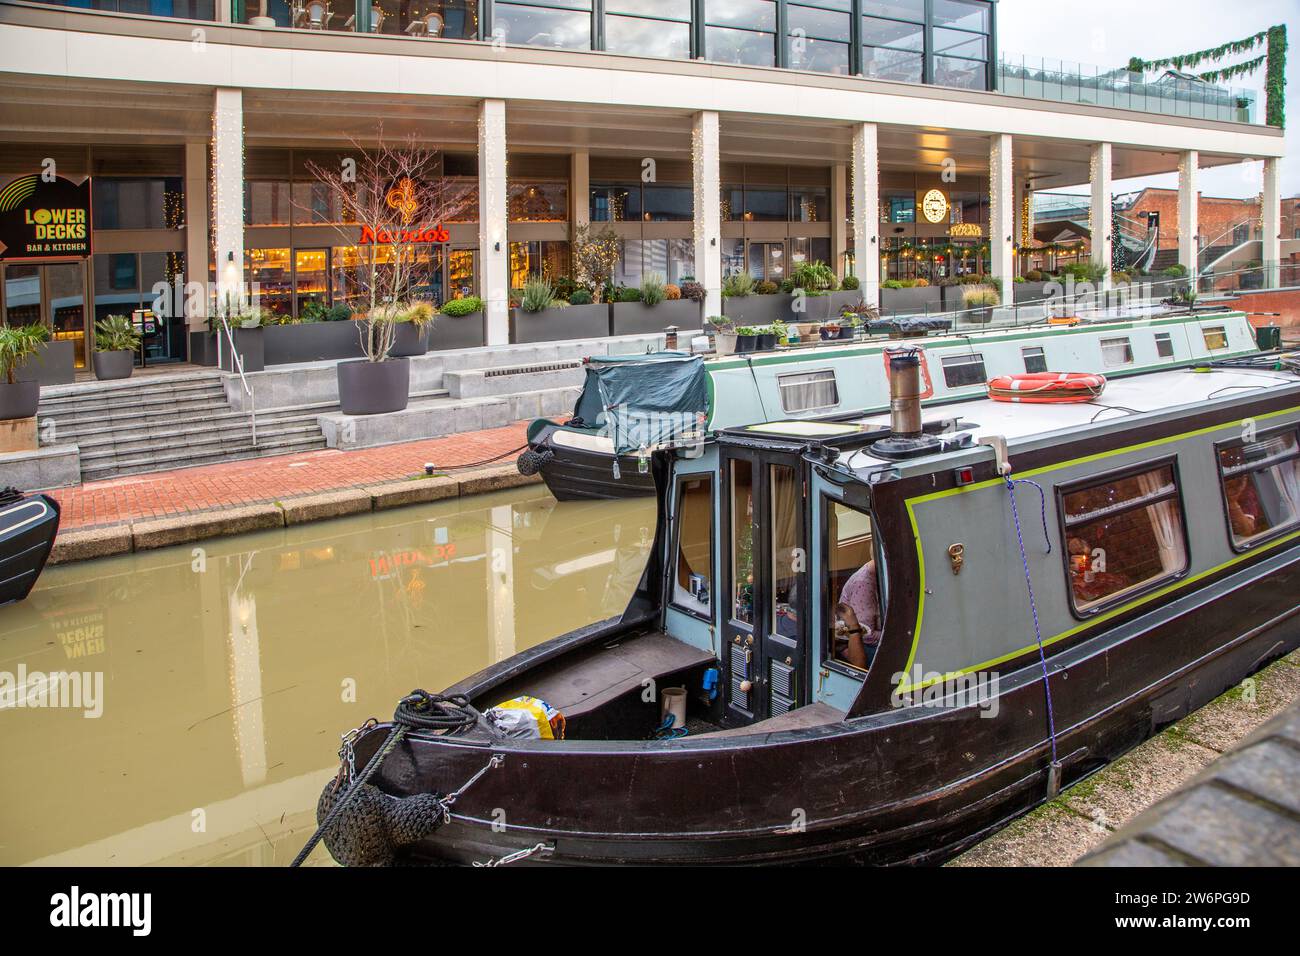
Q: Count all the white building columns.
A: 8